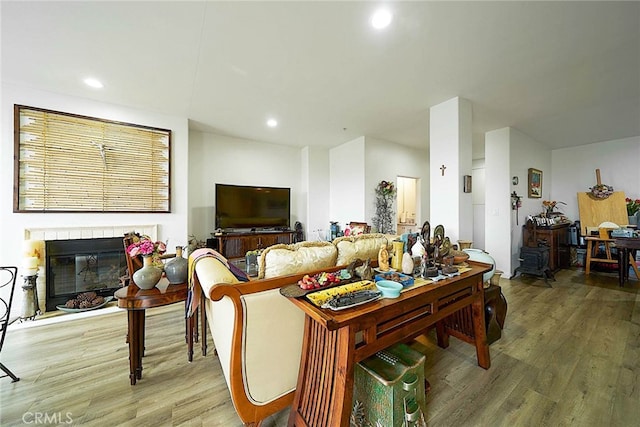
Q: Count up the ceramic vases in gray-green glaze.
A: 2